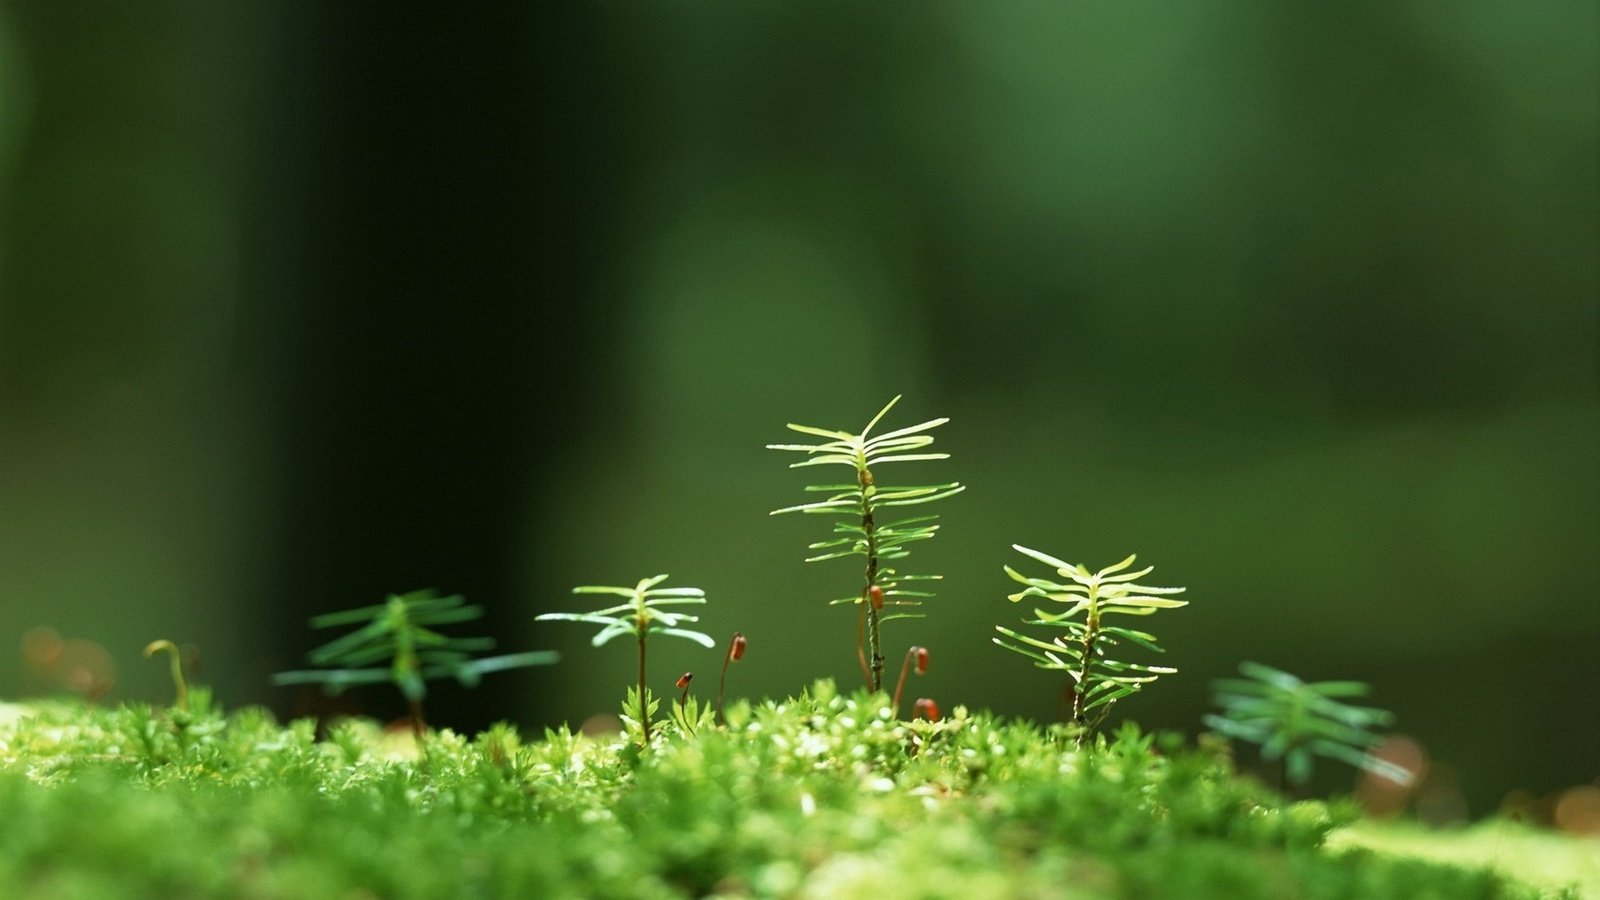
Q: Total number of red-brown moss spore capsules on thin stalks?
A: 5